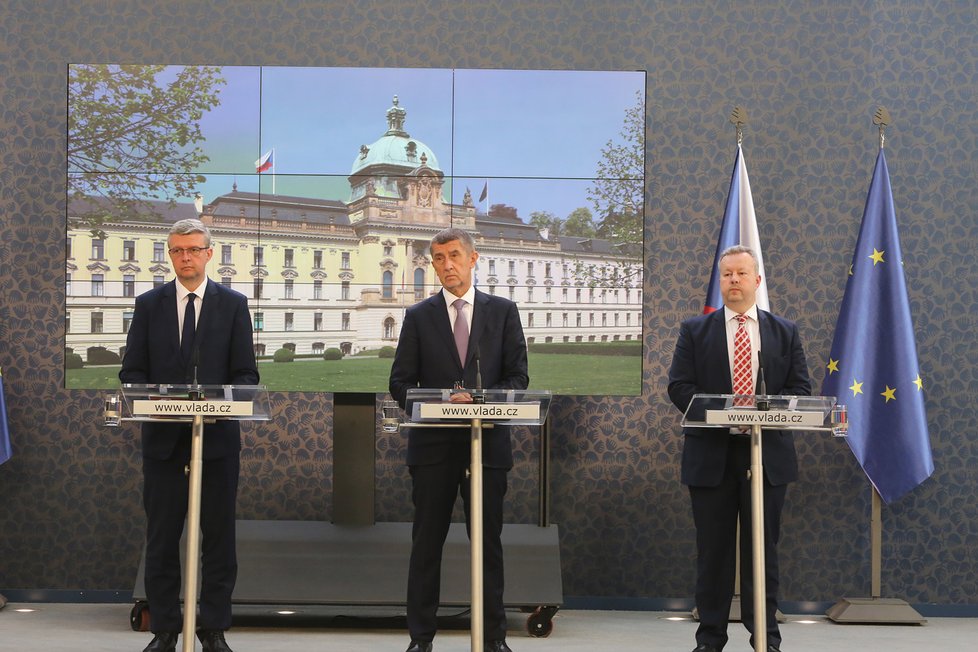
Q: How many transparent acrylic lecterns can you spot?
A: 3